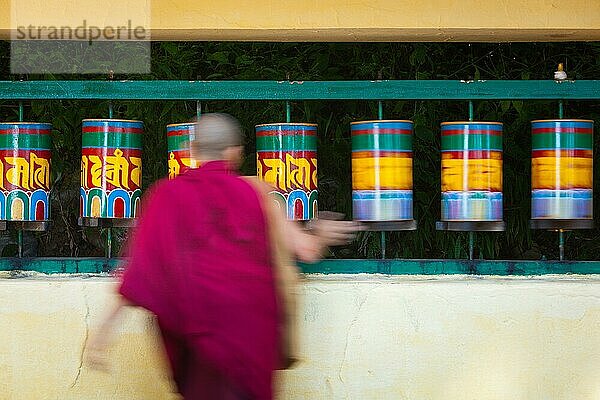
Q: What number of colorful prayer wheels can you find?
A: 7